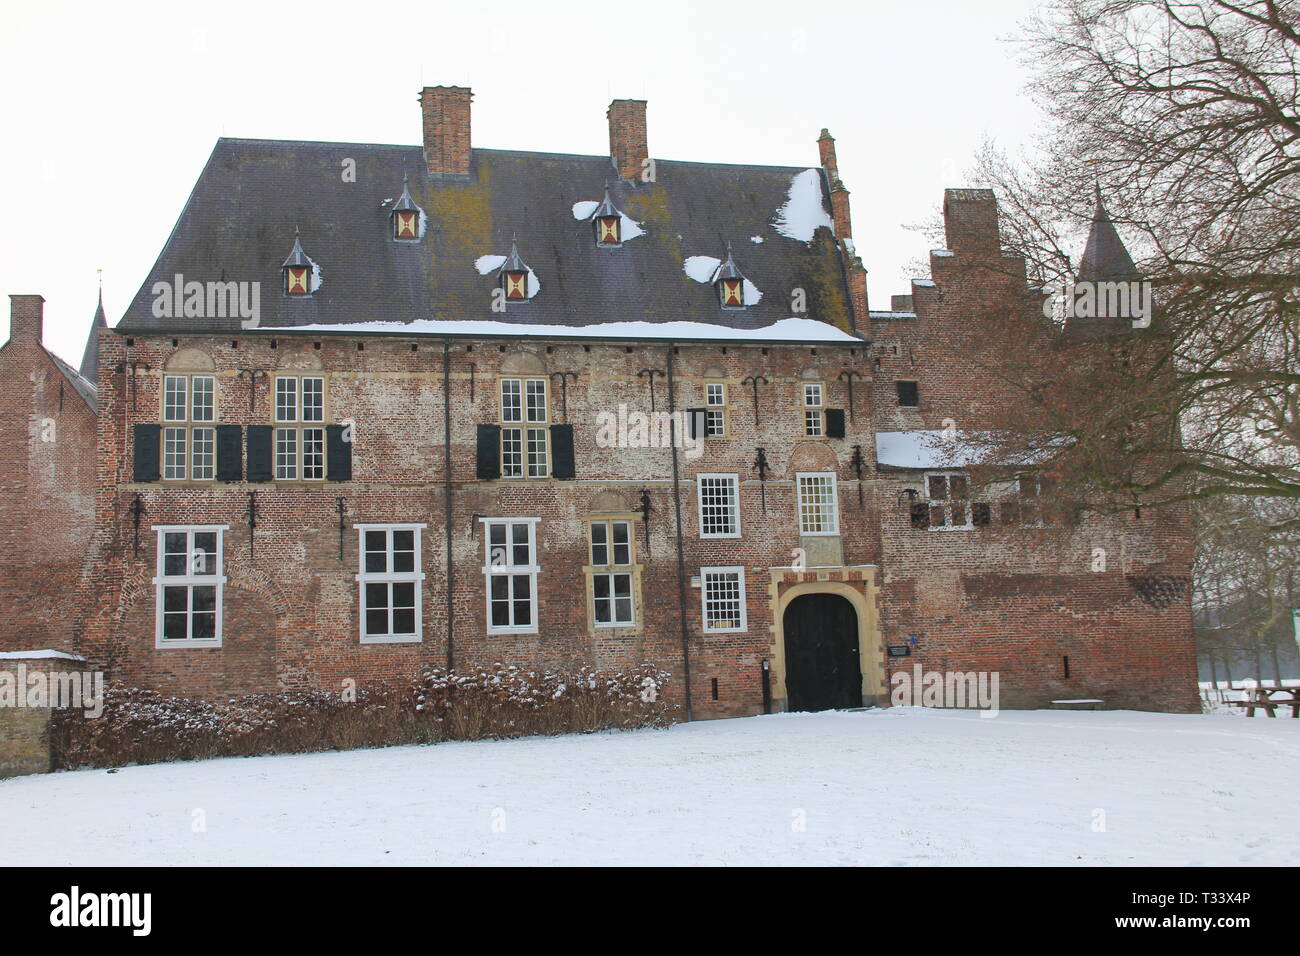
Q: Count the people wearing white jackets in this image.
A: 0